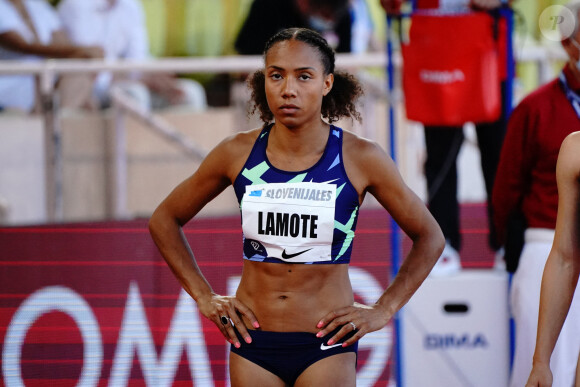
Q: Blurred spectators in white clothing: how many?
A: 2